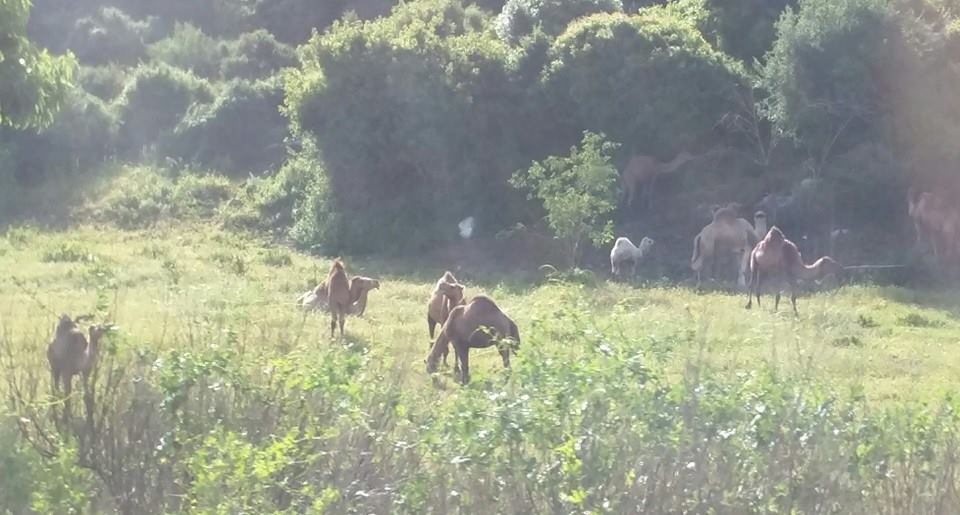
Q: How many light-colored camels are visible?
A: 2